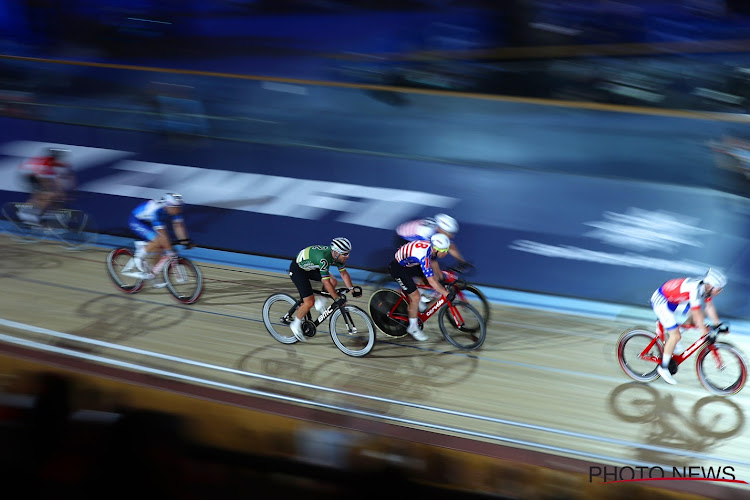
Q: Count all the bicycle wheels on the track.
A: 12